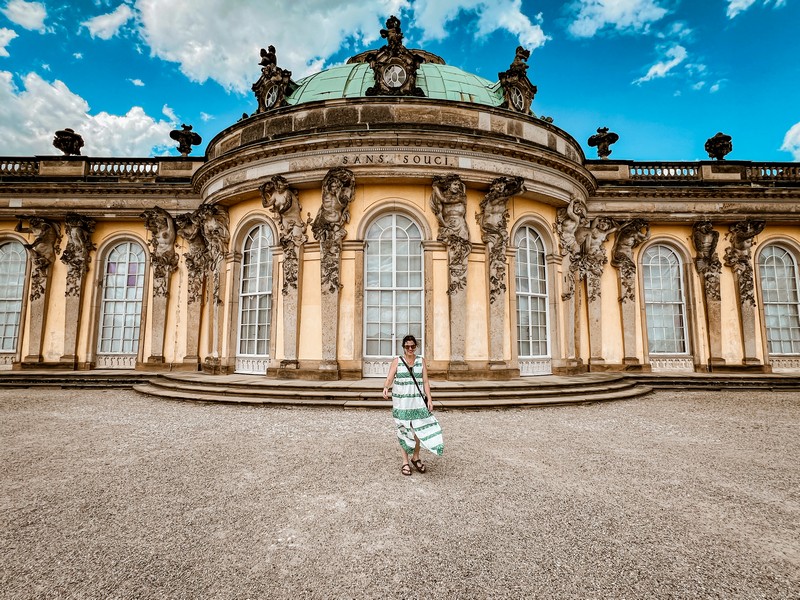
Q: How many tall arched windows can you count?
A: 7